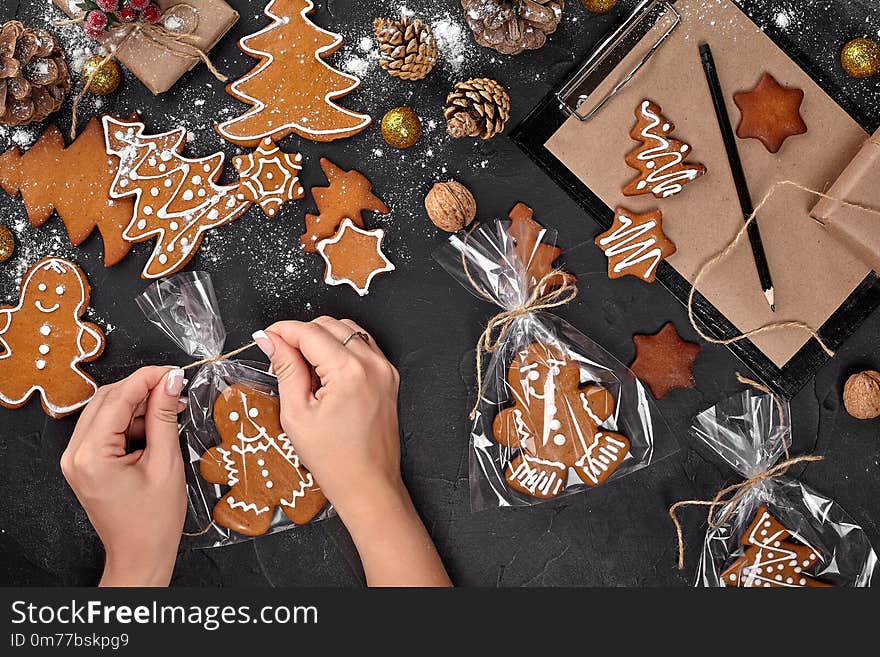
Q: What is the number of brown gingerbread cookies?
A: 15